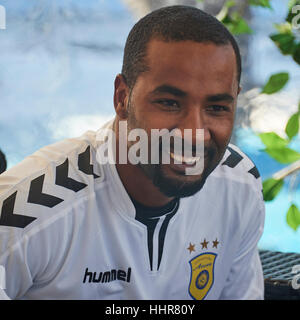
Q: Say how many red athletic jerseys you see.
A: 0